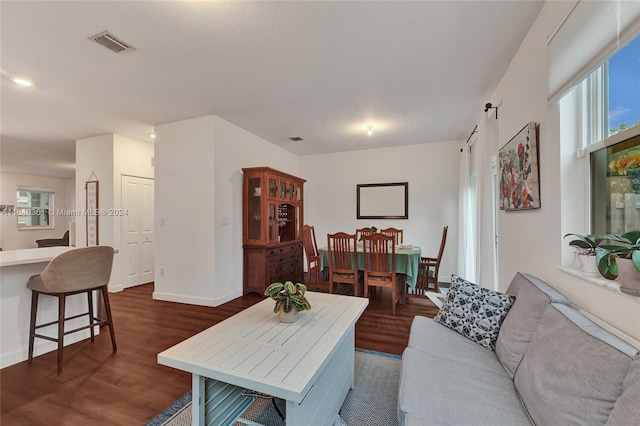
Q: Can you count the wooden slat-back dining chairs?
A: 6